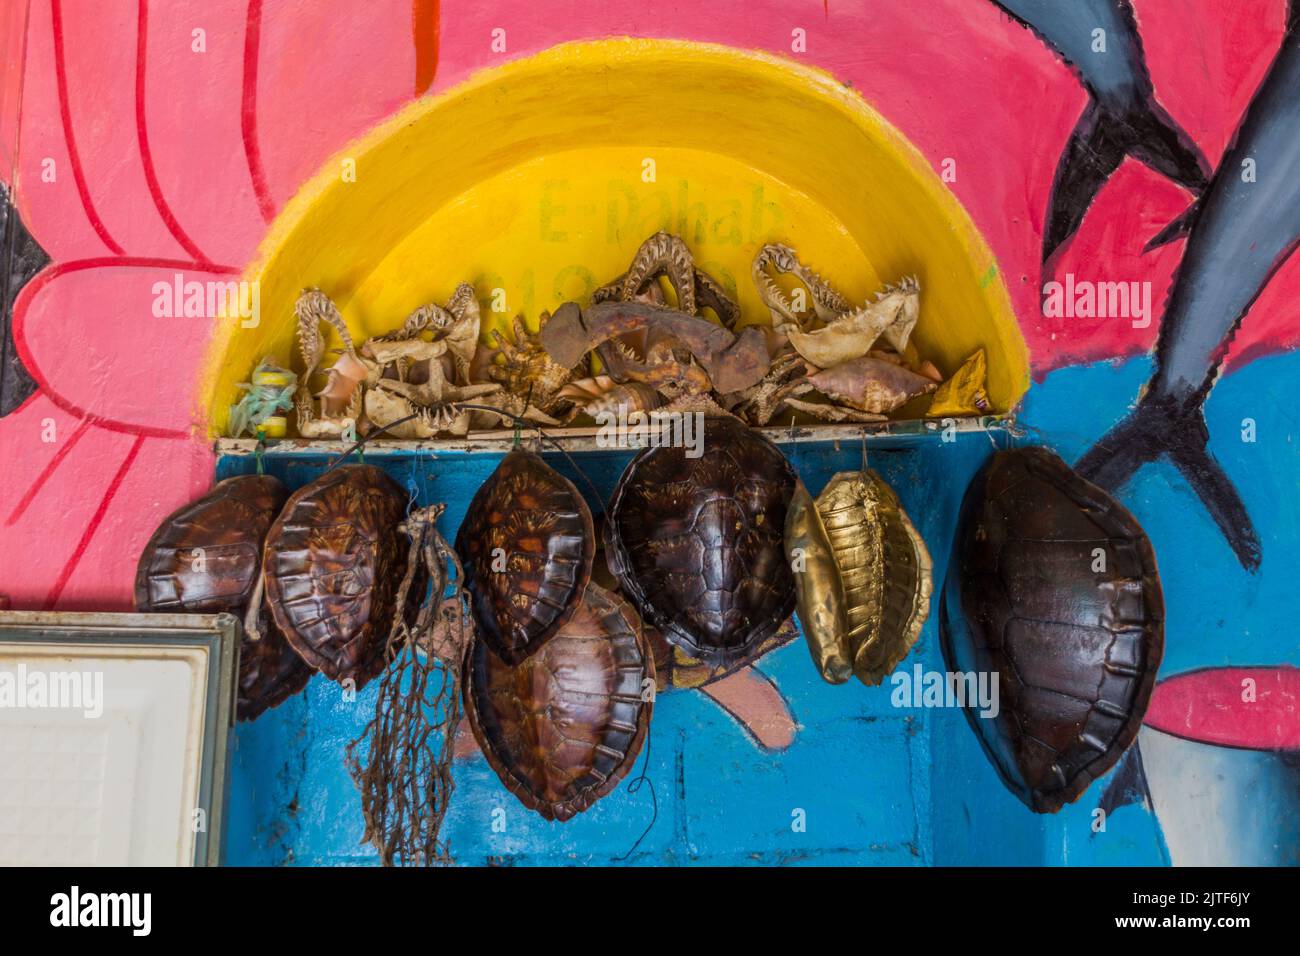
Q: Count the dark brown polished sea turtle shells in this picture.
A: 6